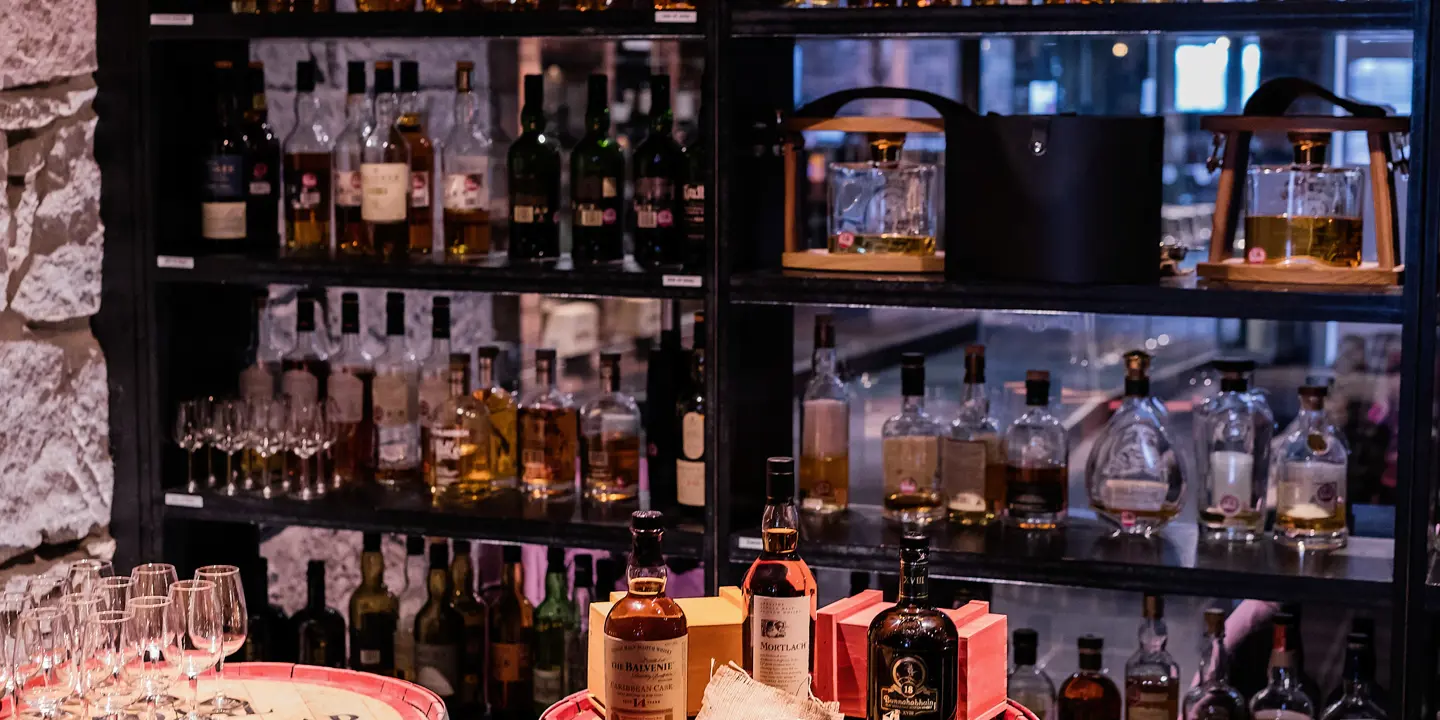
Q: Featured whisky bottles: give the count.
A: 3